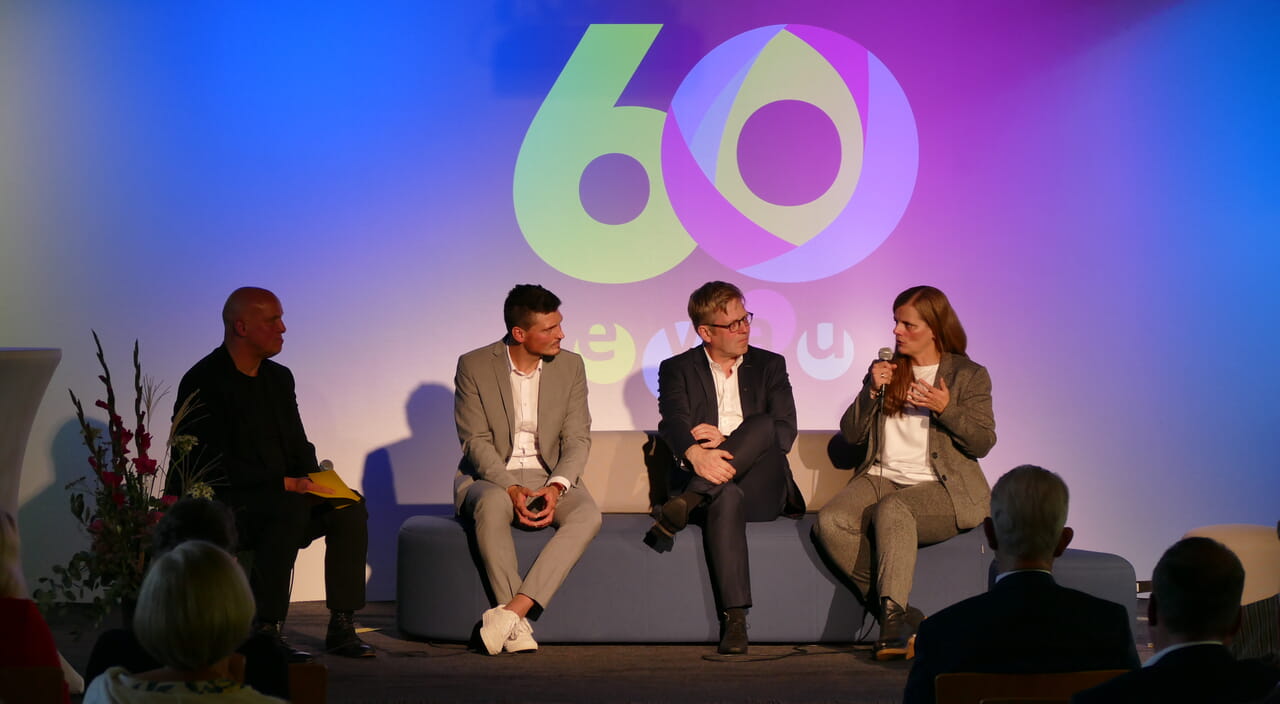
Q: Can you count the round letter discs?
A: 4